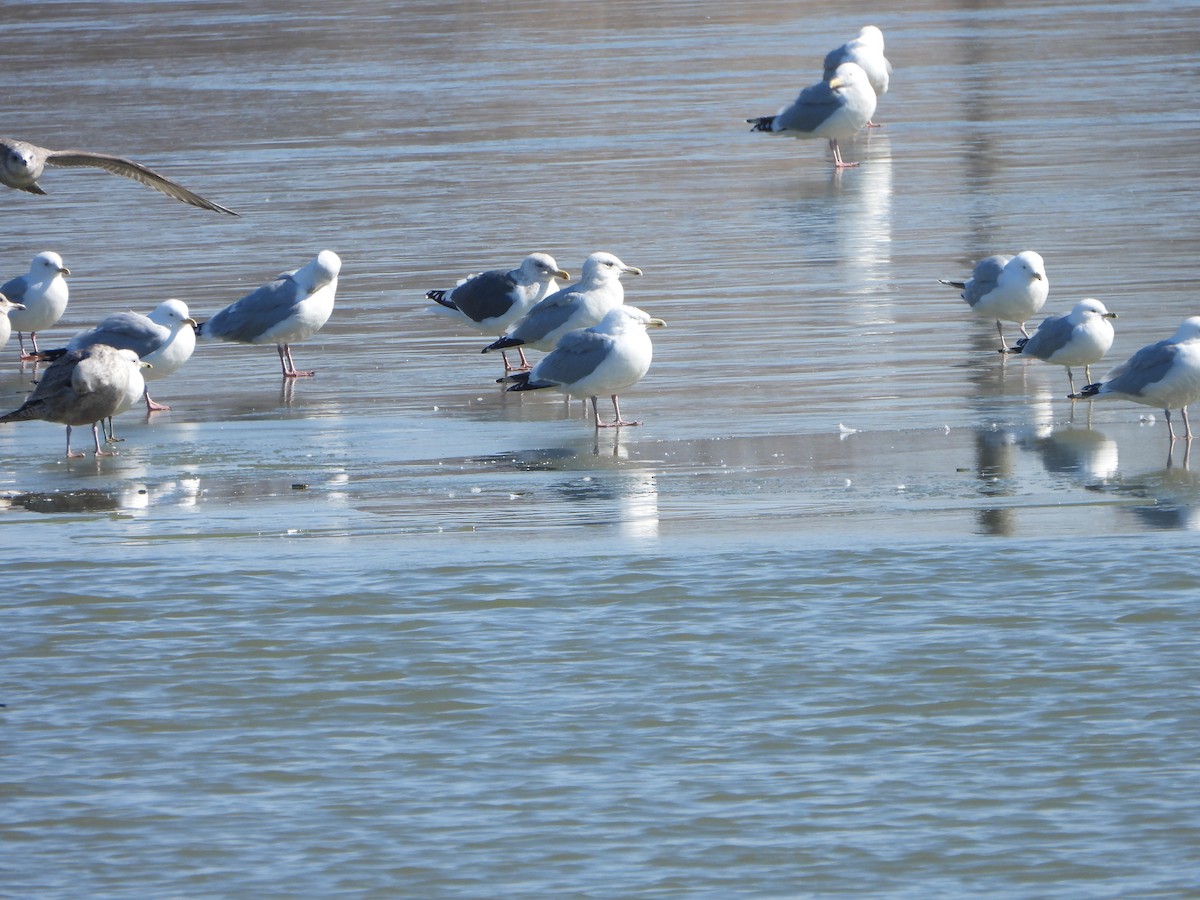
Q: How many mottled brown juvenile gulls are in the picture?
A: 2